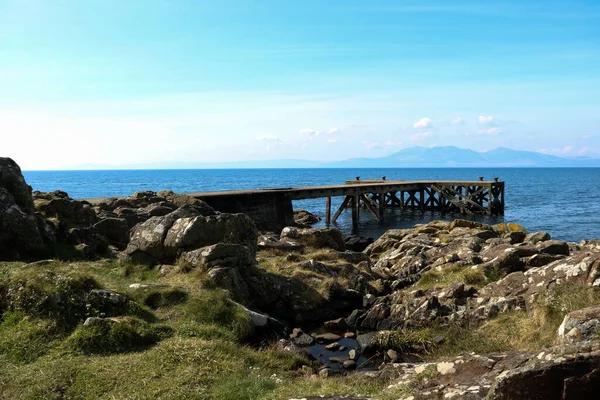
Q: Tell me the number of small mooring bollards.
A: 4